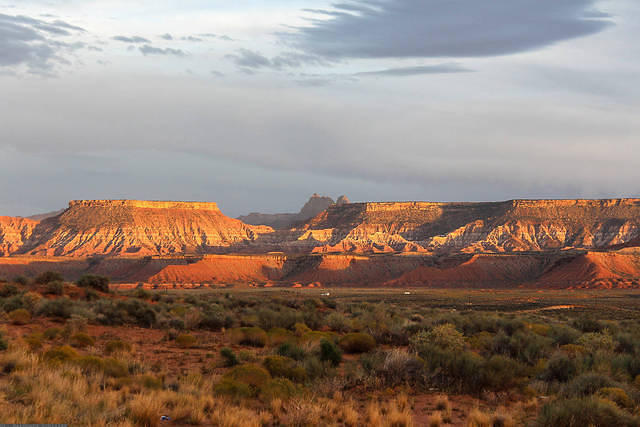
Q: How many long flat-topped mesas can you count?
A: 2